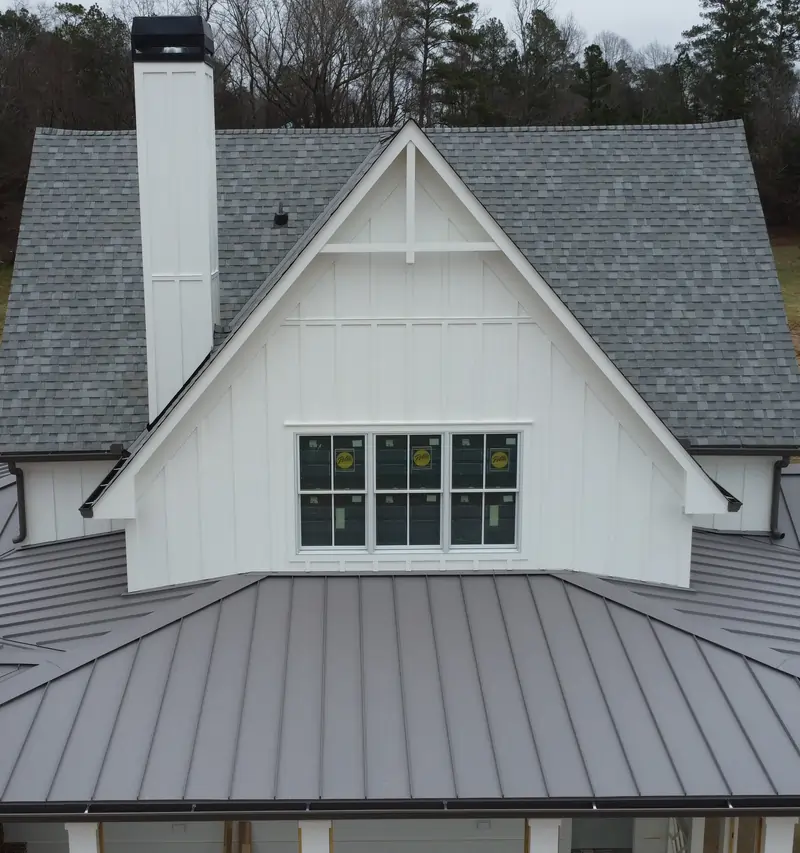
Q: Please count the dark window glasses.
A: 12